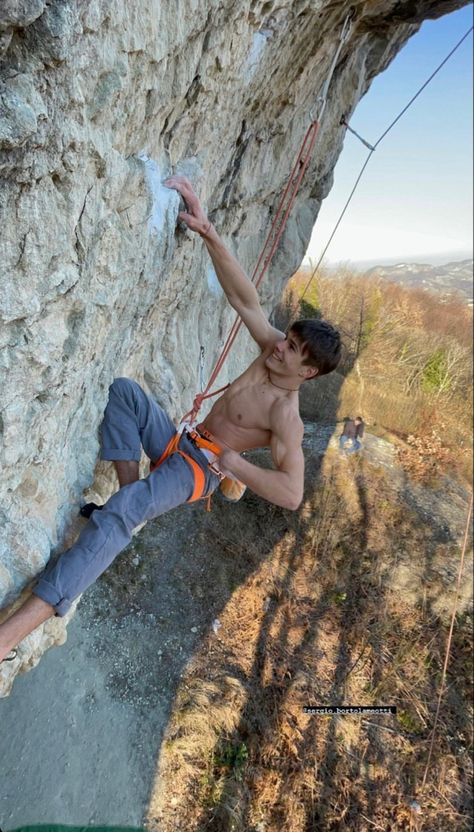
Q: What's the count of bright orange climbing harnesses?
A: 1